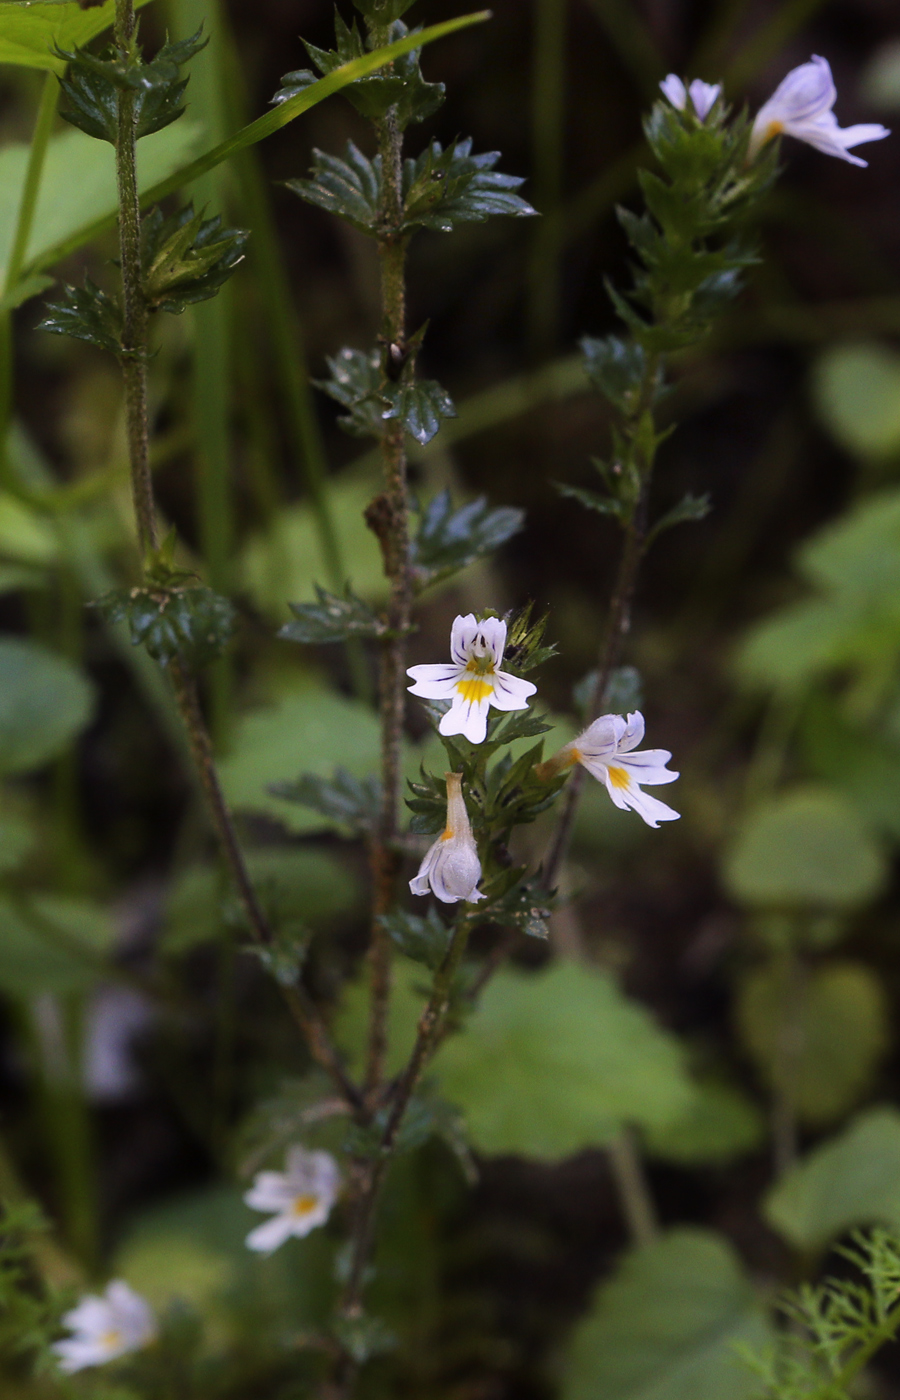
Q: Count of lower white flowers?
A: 2